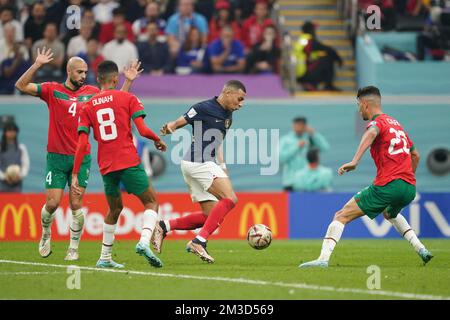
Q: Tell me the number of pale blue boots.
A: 4